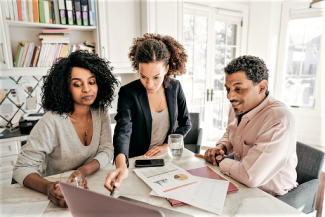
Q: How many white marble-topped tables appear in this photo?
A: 1